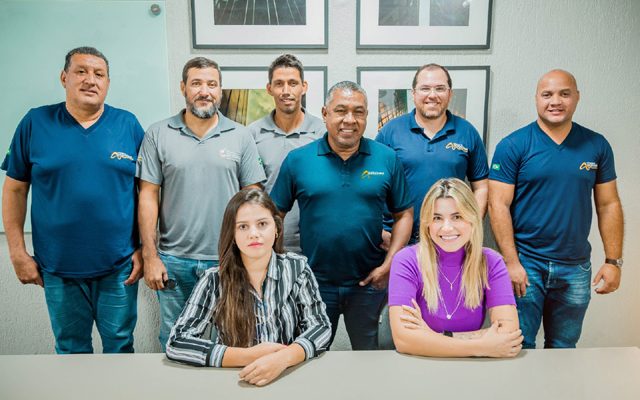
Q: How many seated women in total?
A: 2